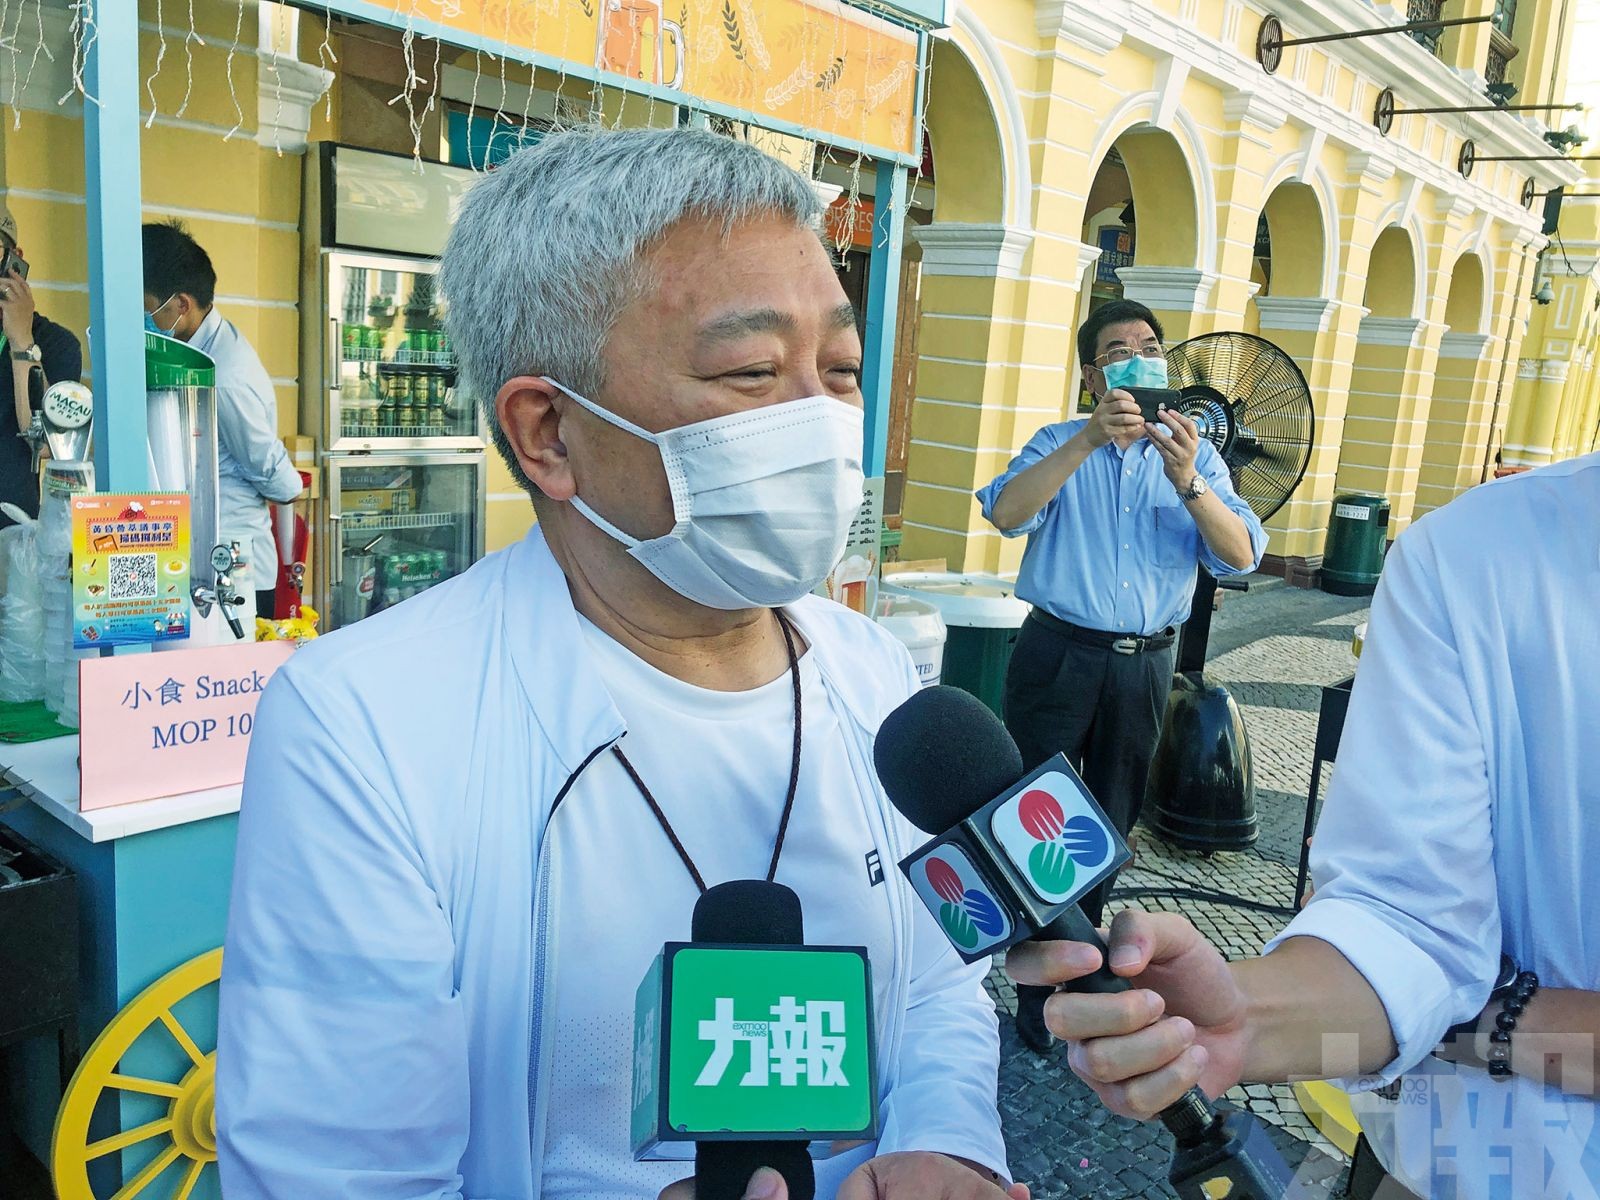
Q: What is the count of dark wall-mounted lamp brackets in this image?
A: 4